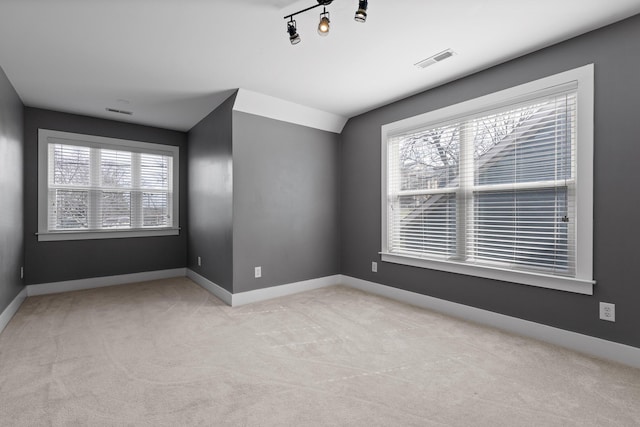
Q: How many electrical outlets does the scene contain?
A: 5